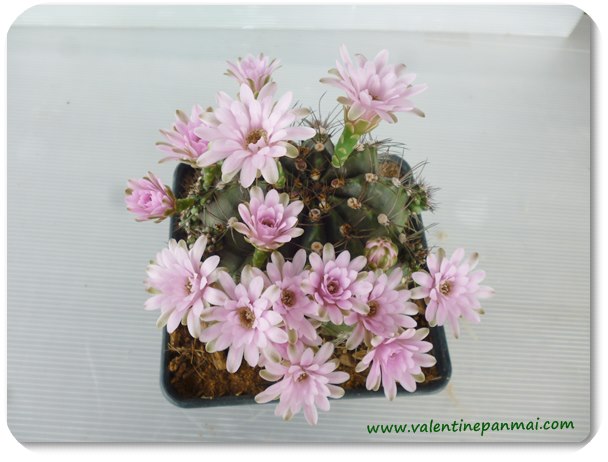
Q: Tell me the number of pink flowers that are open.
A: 14